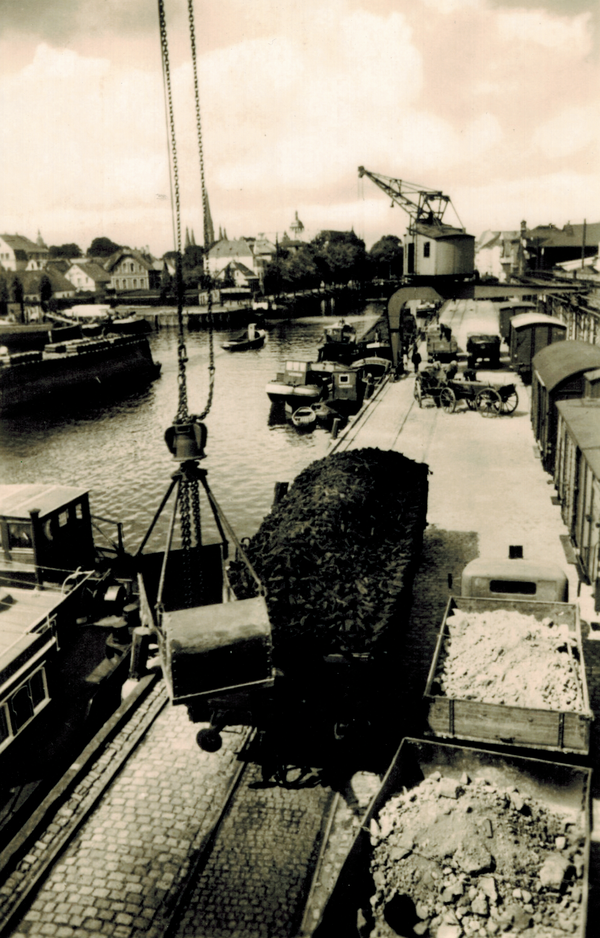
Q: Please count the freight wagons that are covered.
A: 4